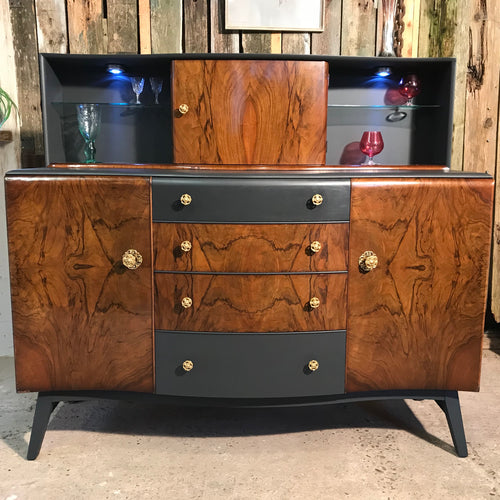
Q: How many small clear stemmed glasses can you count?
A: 2